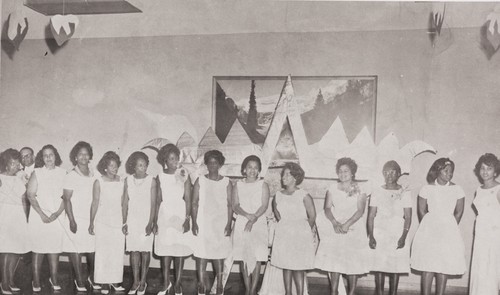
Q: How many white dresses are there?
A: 13